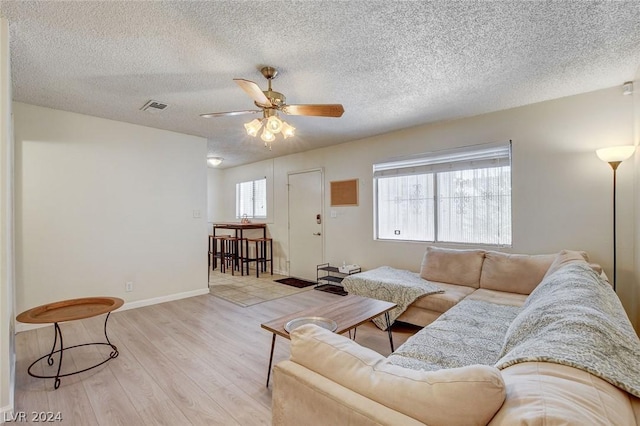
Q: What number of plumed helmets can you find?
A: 0